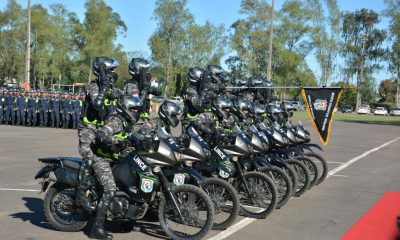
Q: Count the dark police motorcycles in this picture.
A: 8